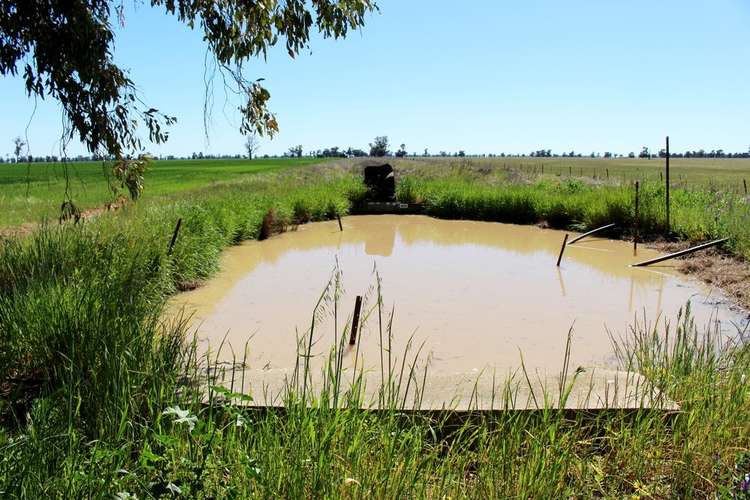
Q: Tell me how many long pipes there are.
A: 2